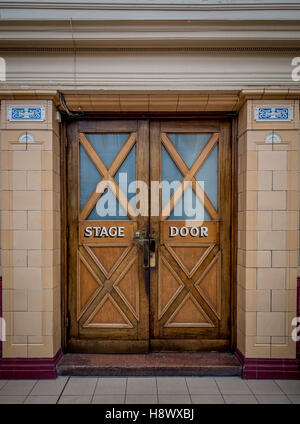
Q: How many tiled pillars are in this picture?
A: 2